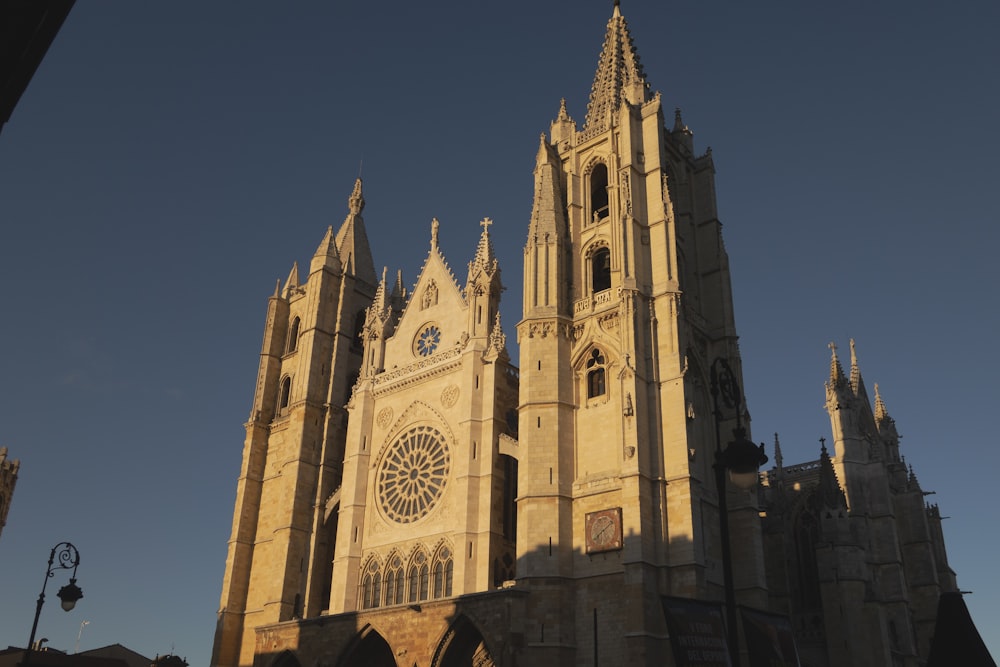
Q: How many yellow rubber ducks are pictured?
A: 0